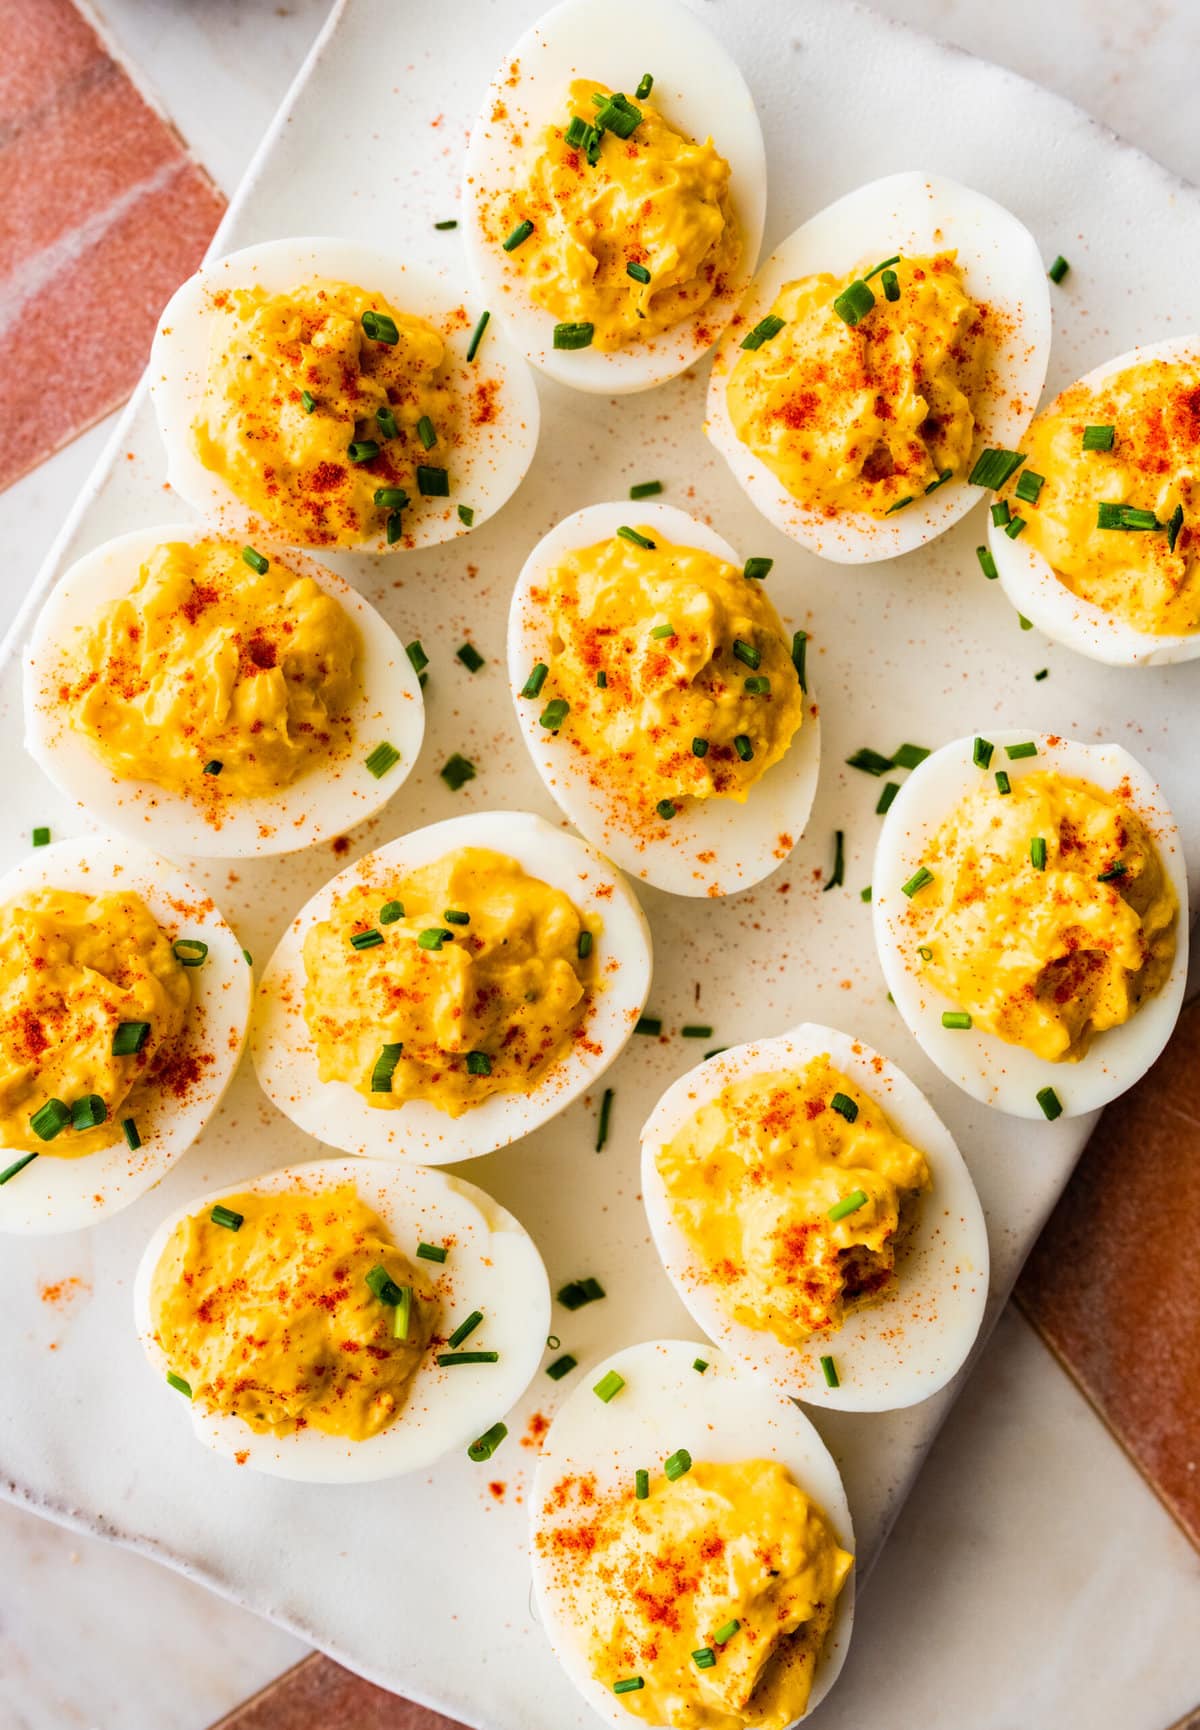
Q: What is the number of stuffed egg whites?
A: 12